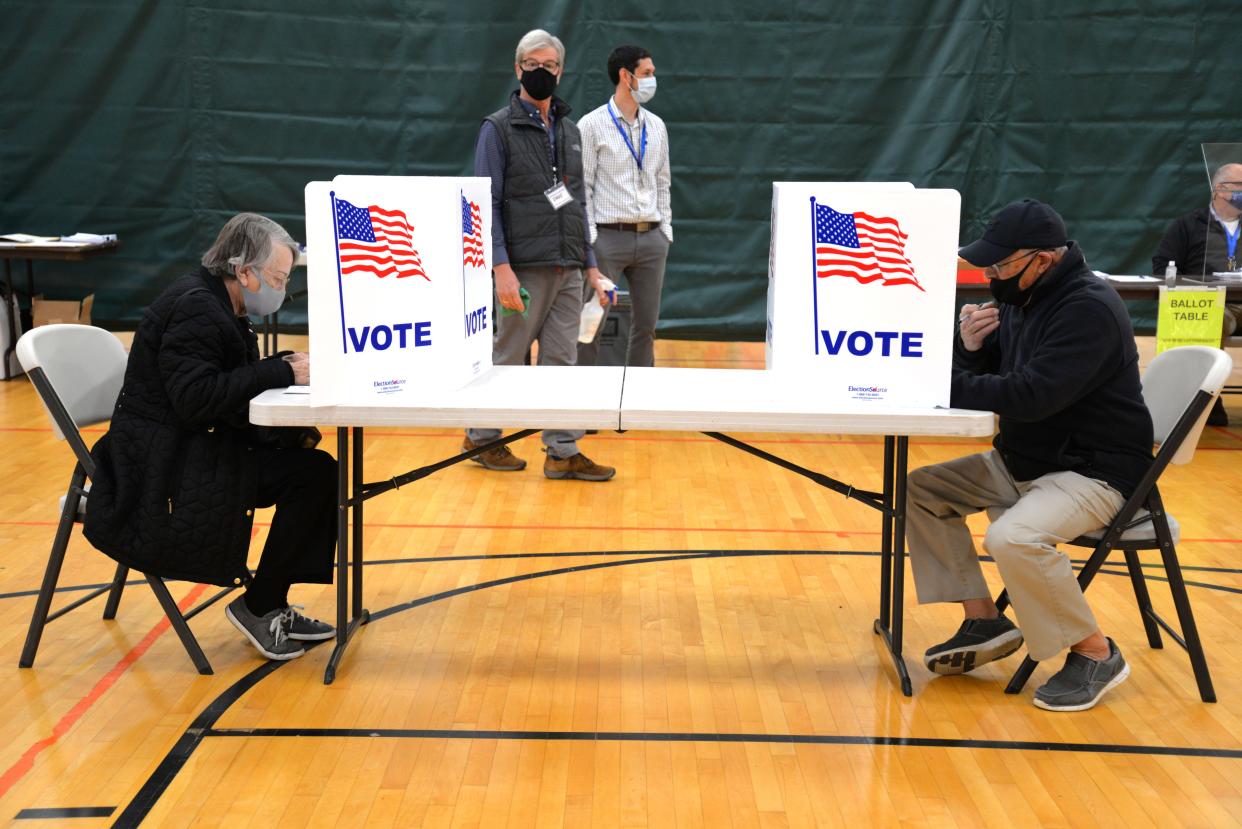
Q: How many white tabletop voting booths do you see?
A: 2